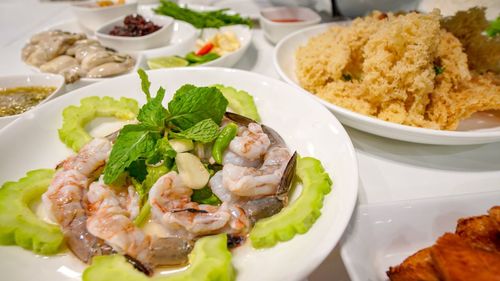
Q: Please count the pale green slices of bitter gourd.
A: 5